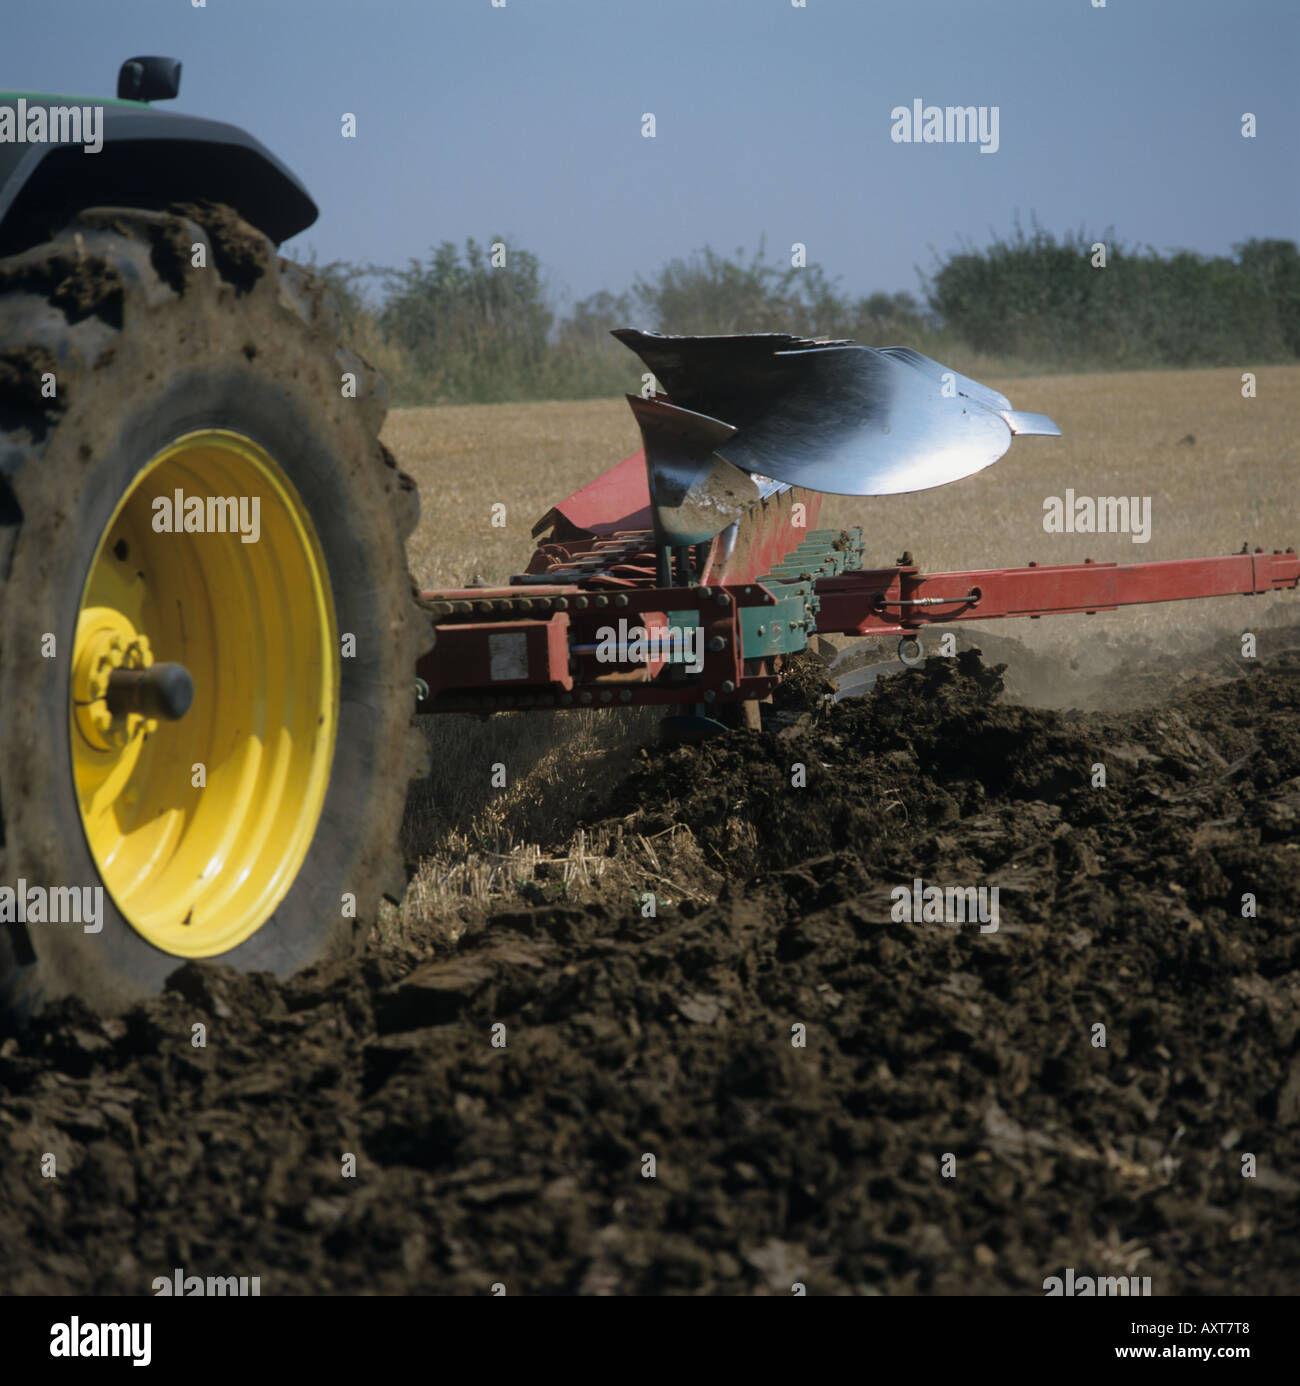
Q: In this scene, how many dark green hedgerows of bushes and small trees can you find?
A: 1